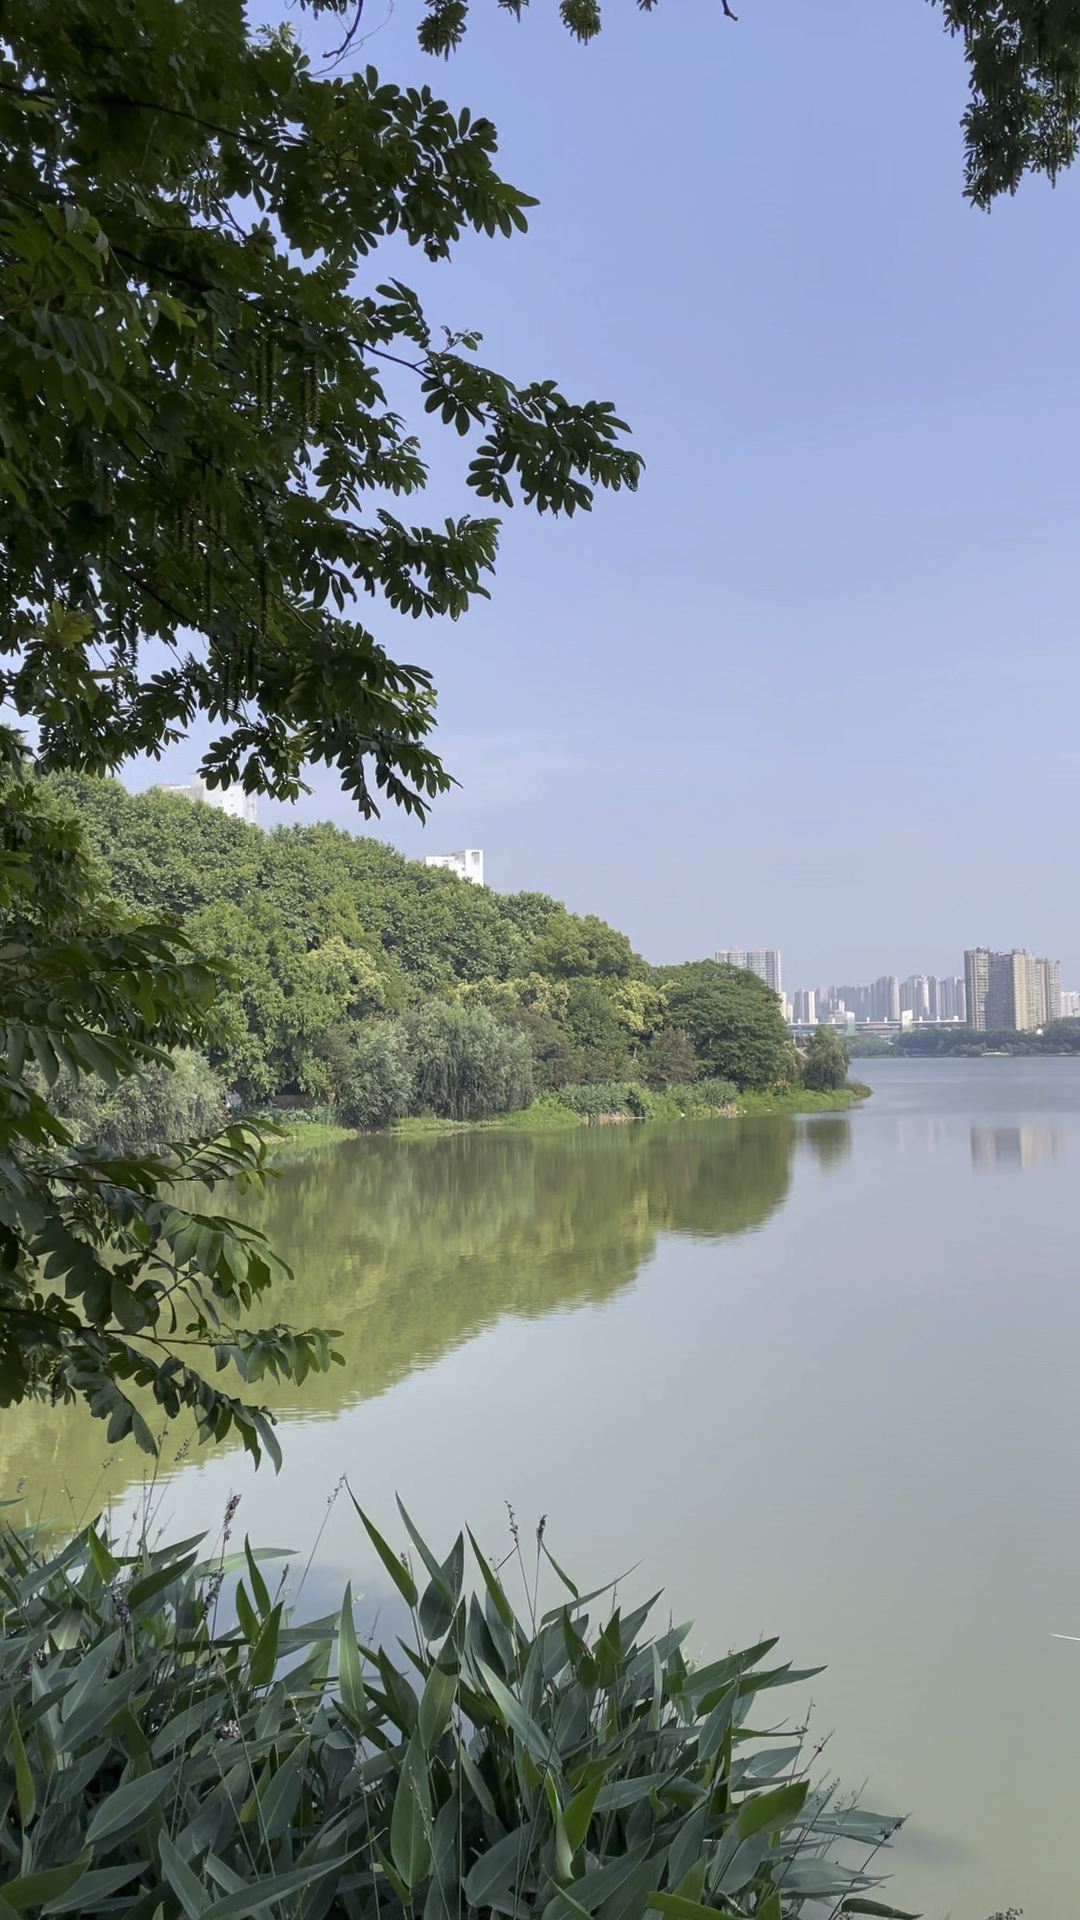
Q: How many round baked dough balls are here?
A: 0